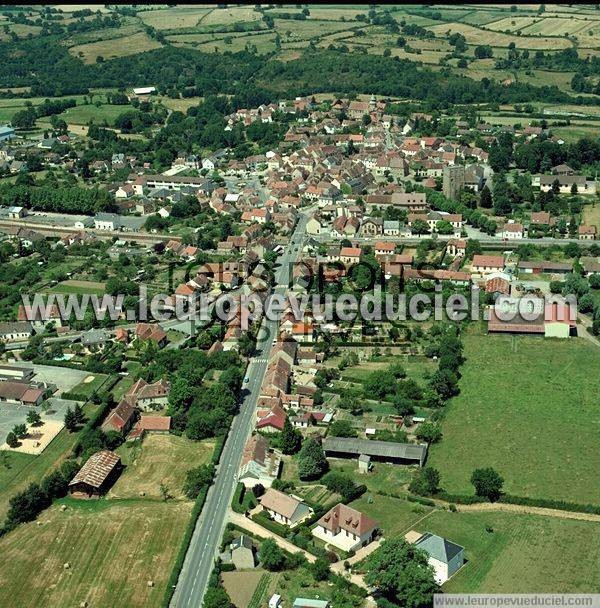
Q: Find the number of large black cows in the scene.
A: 0